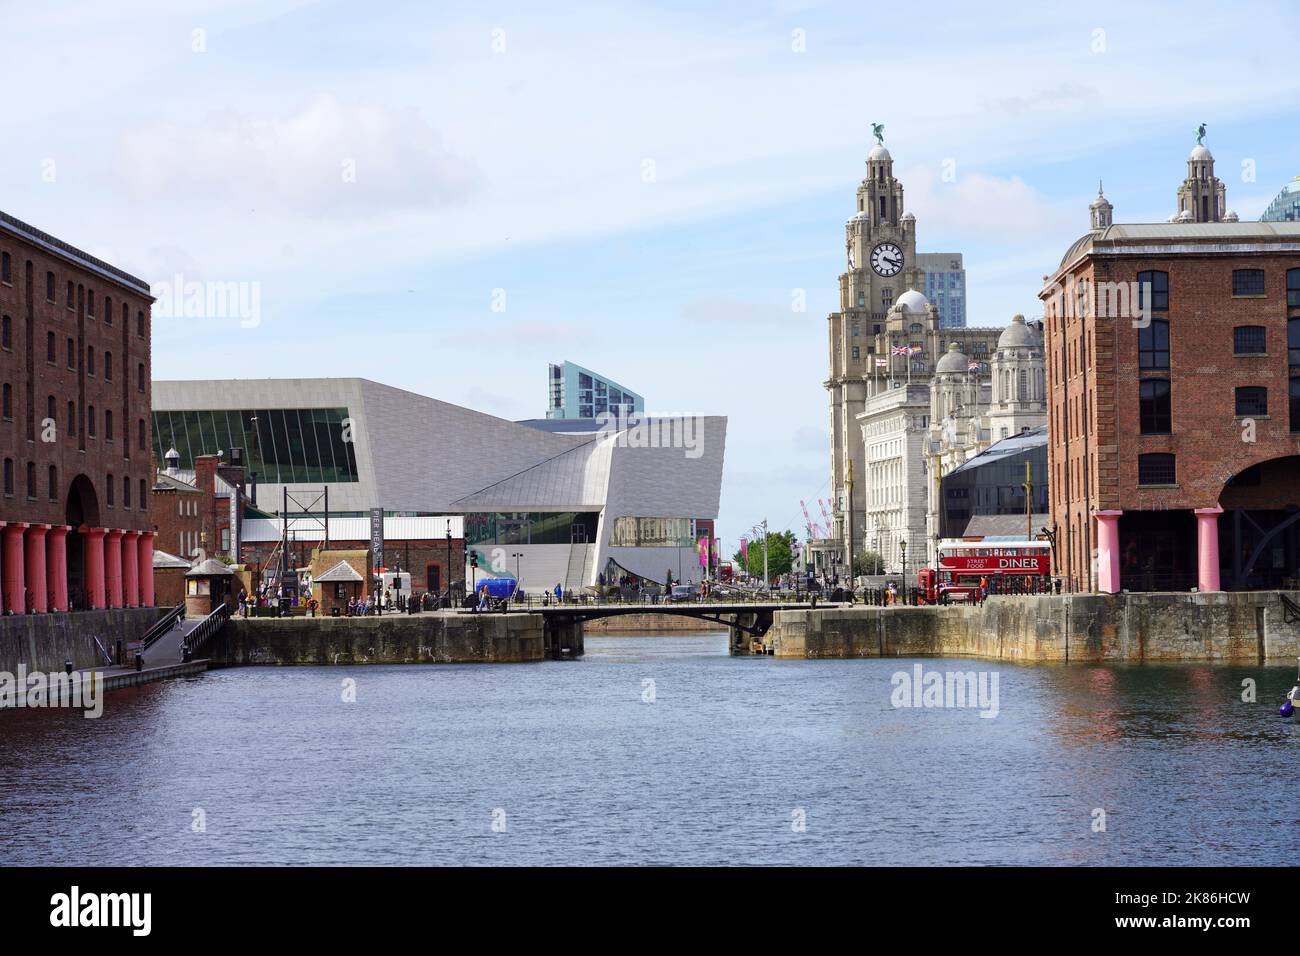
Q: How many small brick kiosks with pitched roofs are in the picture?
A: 2